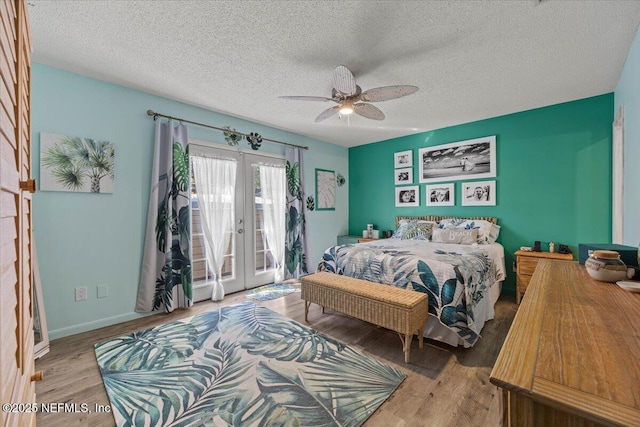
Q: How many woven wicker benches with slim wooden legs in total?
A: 1